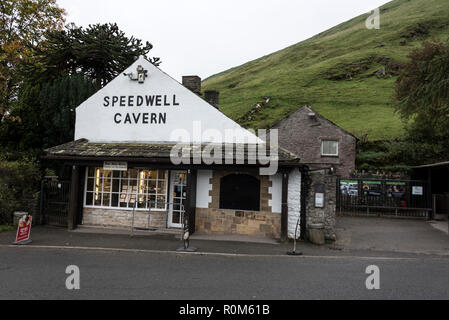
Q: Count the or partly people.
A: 0